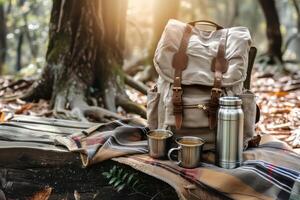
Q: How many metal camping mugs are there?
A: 2